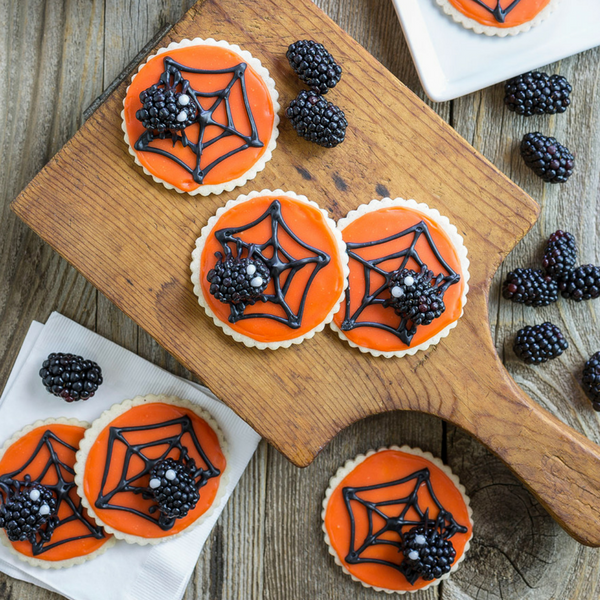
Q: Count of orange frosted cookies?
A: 7